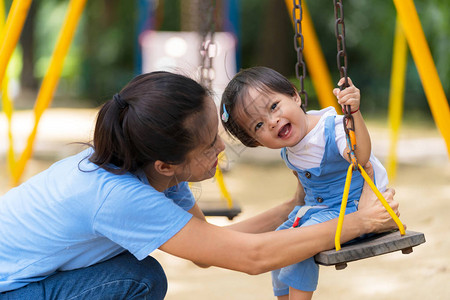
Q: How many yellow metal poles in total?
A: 6